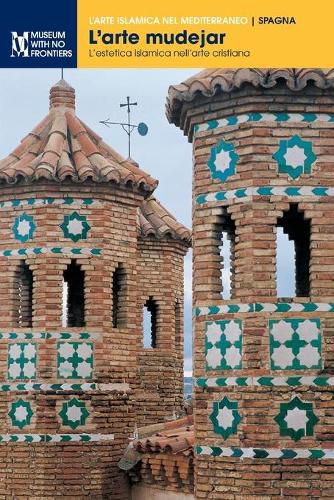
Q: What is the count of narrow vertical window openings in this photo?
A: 6